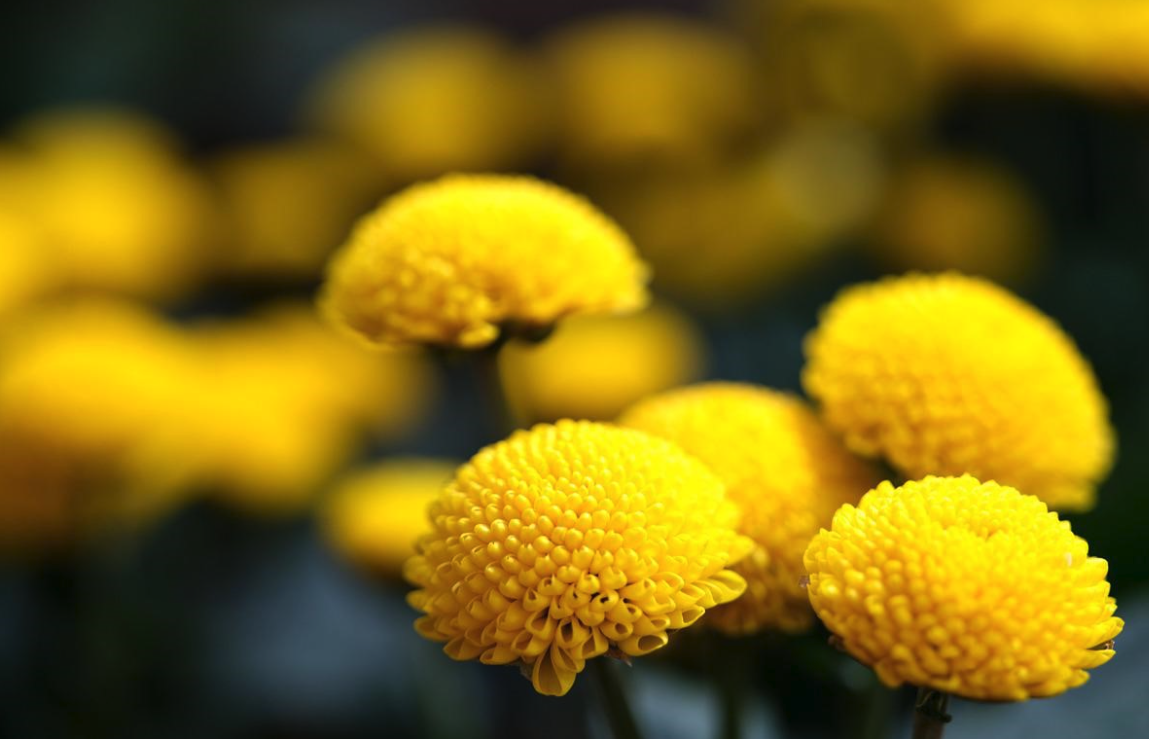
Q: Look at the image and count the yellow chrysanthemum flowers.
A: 5